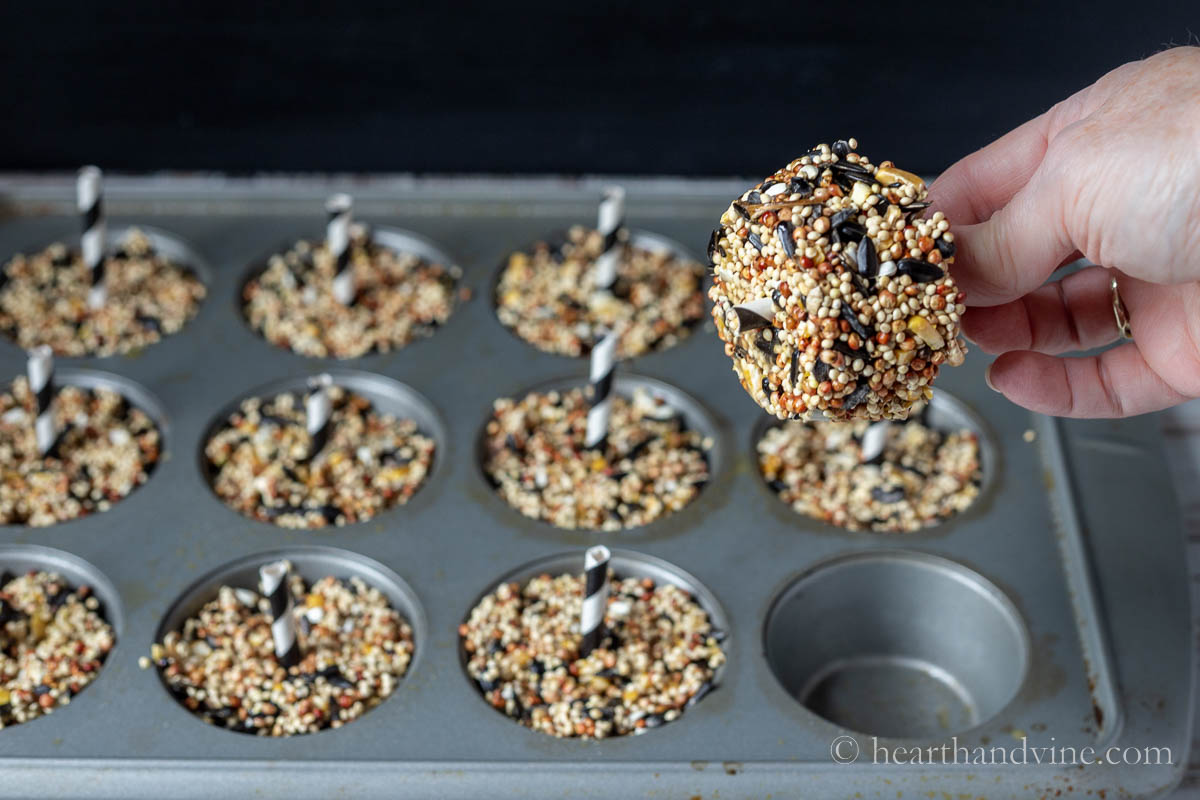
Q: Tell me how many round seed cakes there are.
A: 11